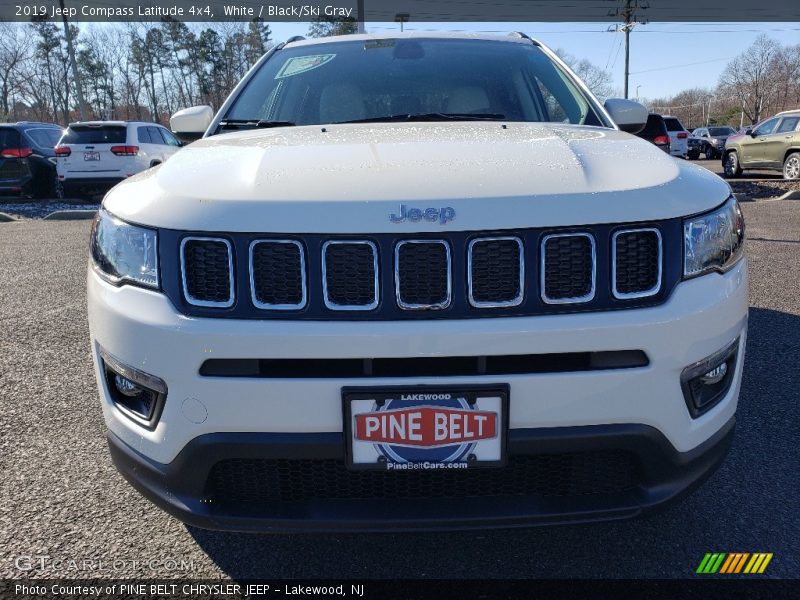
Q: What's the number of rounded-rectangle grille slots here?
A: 7